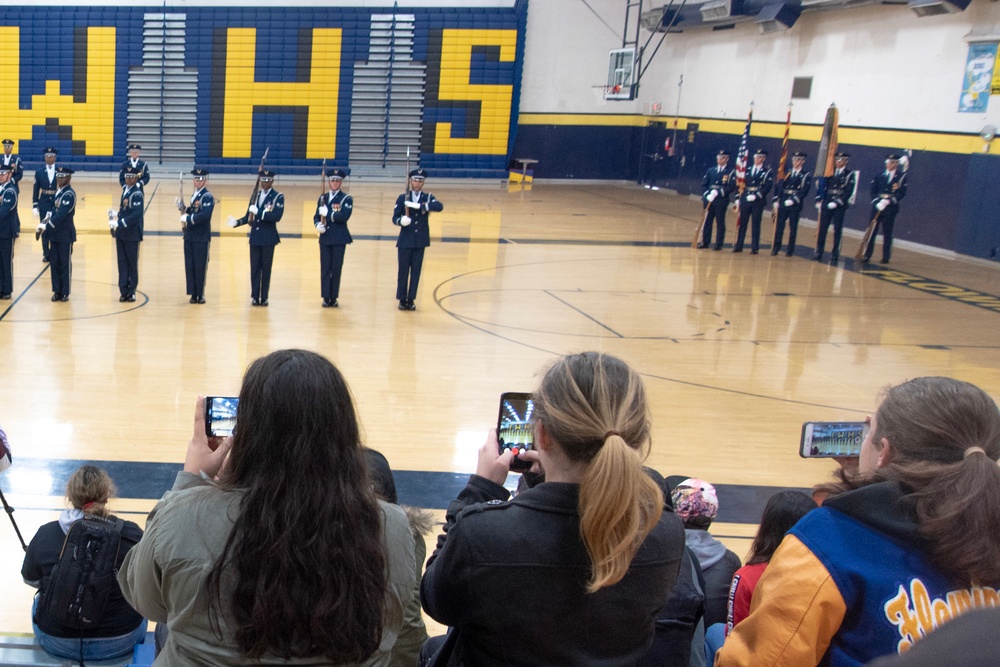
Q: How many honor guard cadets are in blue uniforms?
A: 15